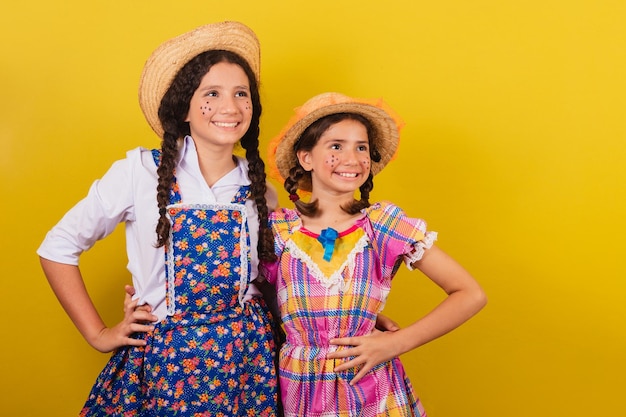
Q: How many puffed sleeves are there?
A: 2